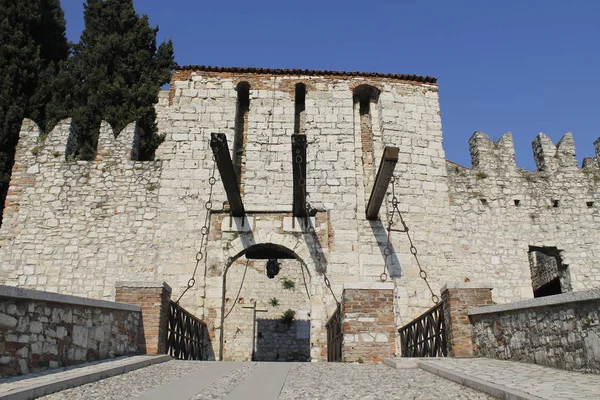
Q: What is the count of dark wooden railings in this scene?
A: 3